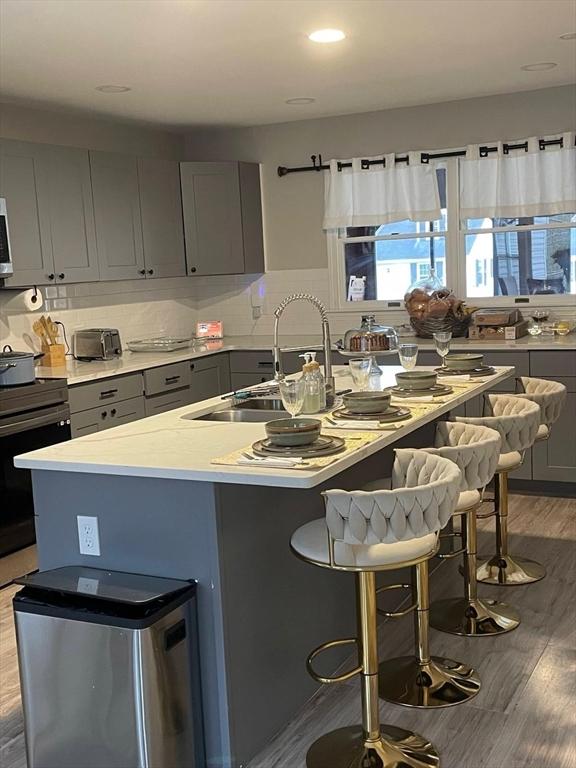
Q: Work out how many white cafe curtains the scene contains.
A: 2